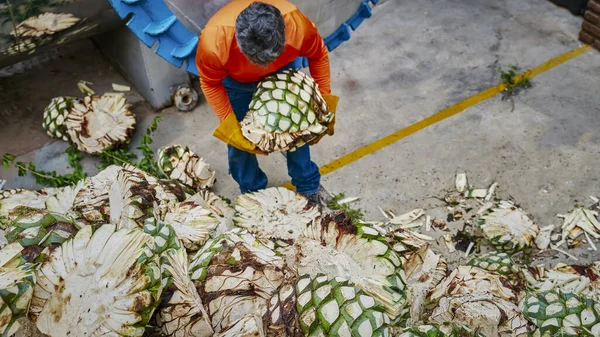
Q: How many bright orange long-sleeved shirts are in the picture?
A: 1